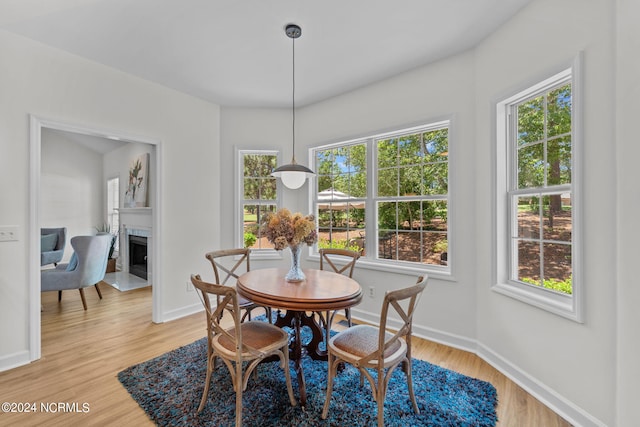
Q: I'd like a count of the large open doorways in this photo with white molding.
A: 1